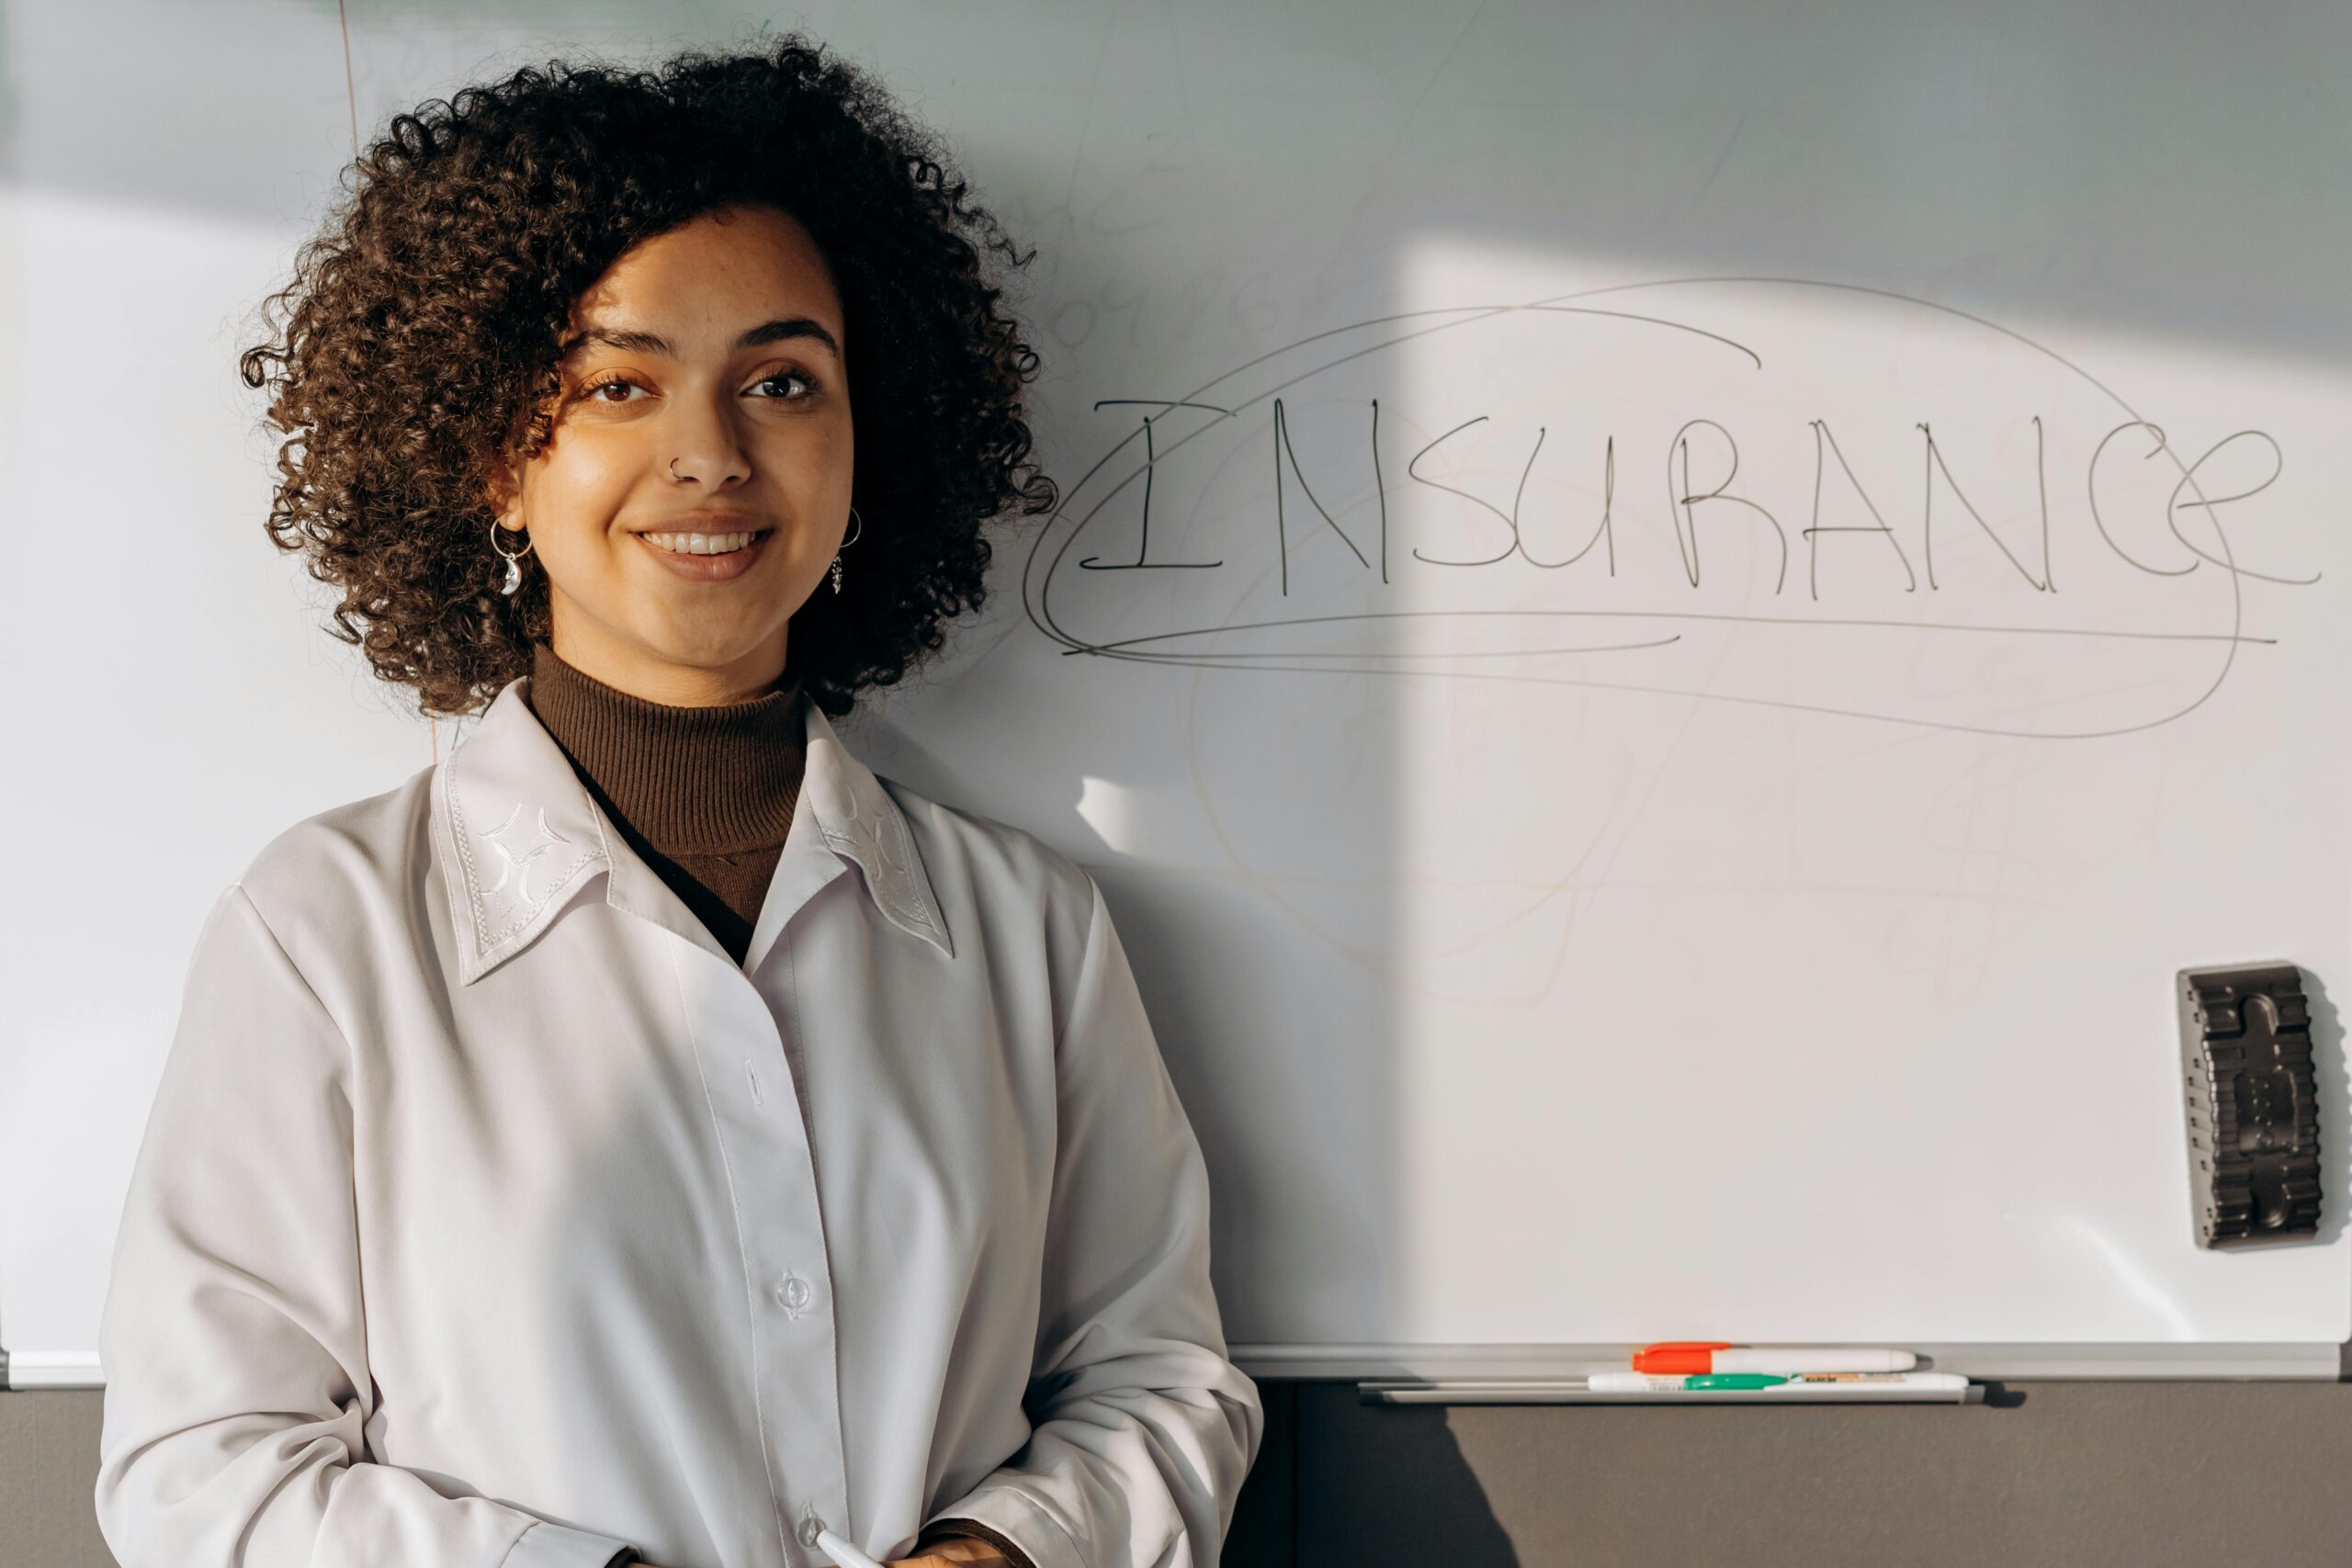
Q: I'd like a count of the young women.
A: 1